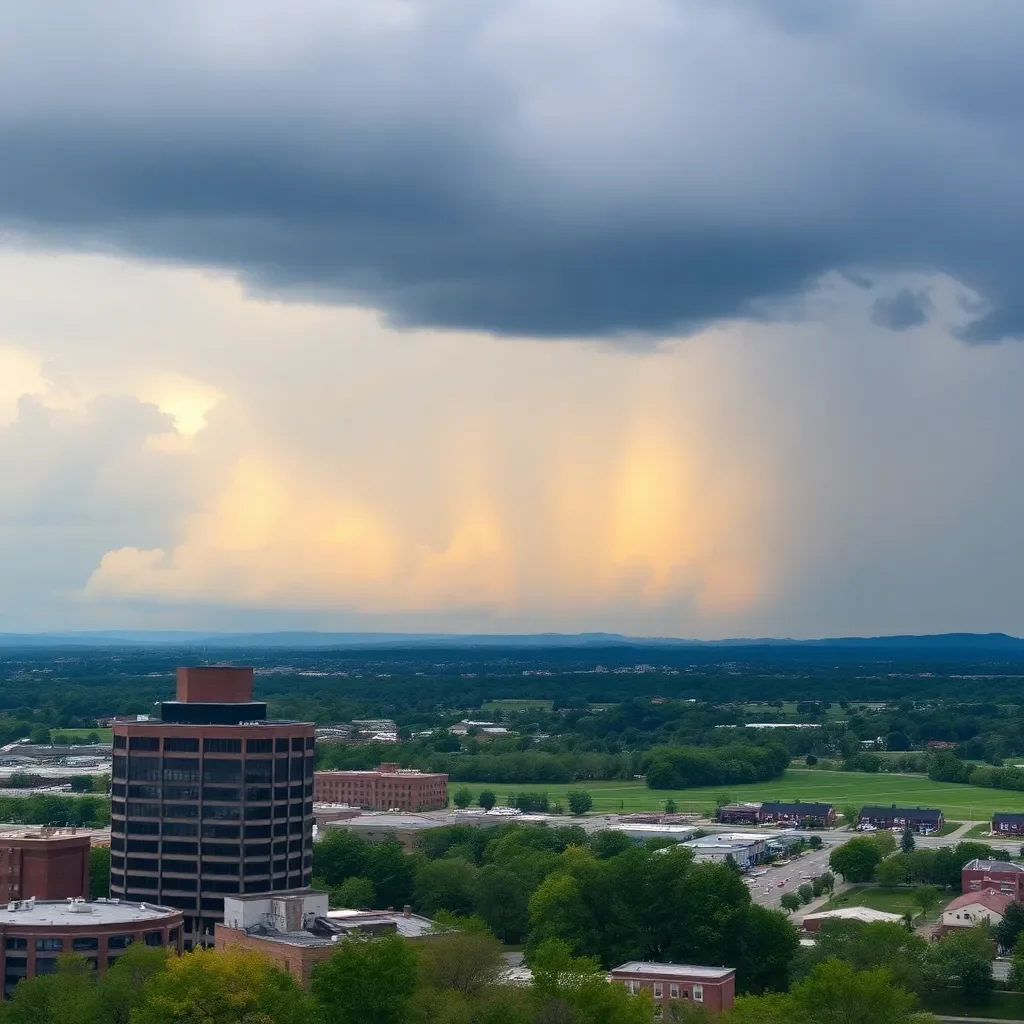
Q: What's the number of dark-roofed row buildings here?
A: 3